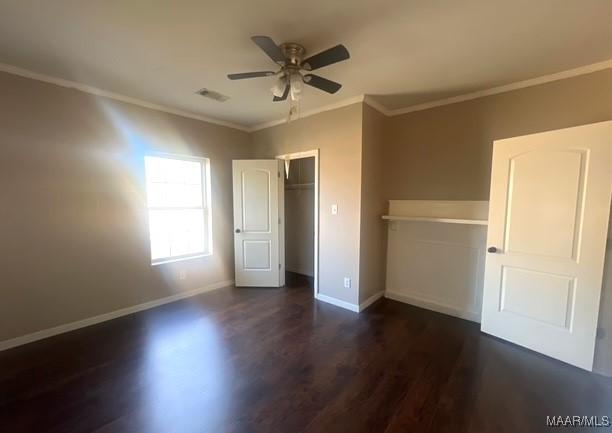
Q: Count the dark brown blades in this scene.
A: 5